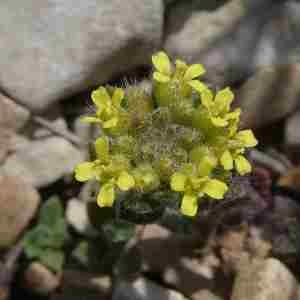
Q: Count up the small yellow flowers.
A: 6